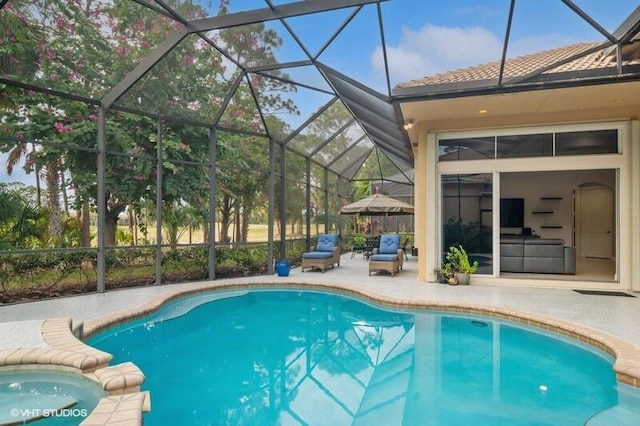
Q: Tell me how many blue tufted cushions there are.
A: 2